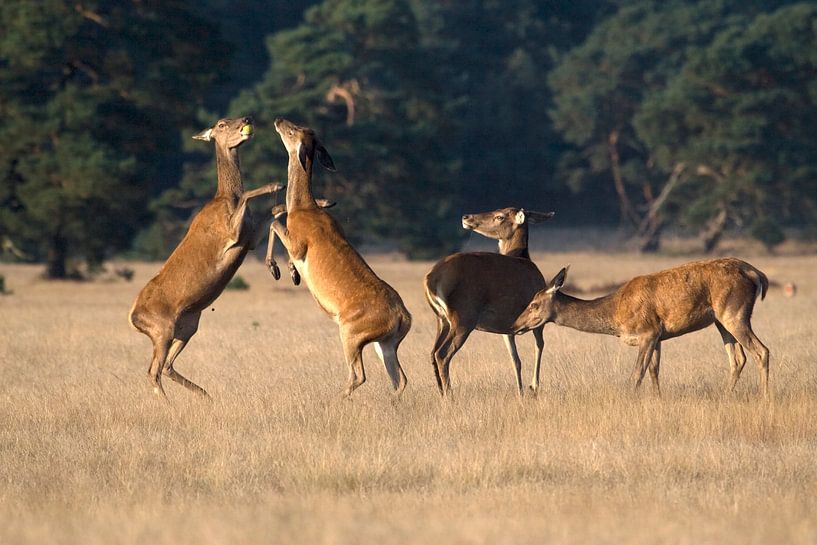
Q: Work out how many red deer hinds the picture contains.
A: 4